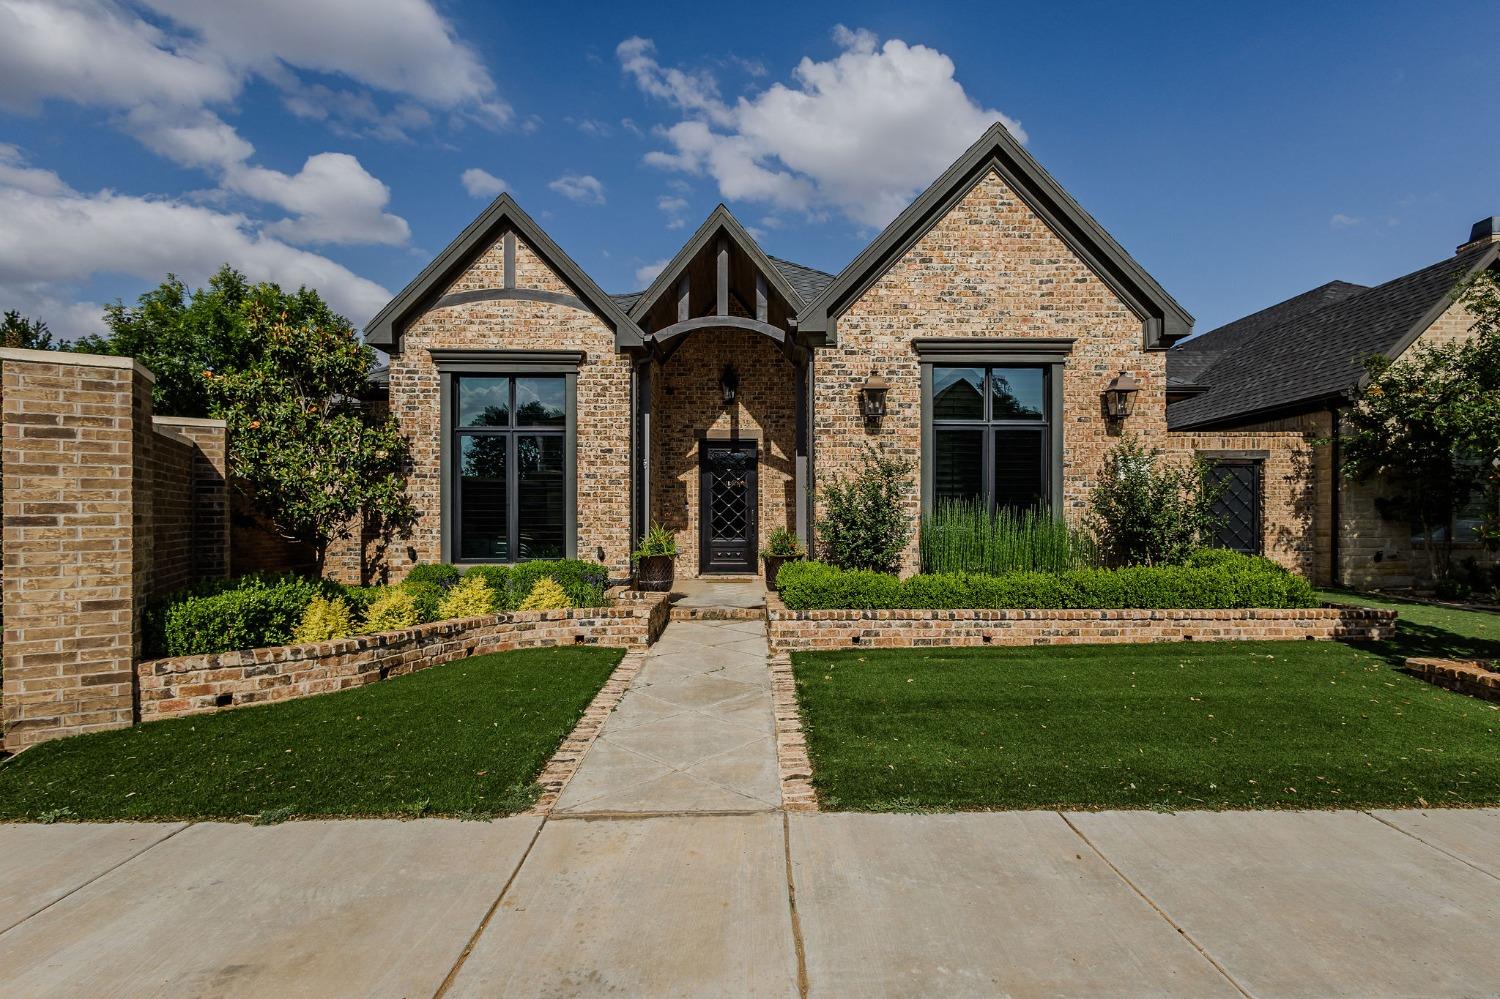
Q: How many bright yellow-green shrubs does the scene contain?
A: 4